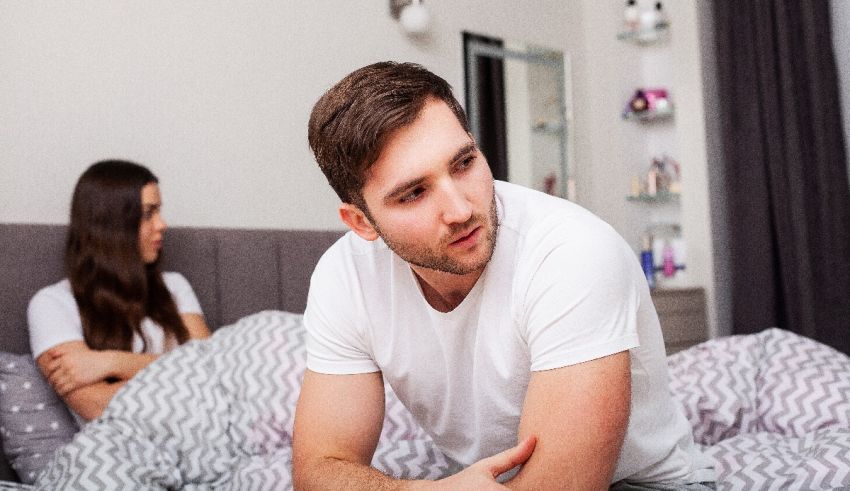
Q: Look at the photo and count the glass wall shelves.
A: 4